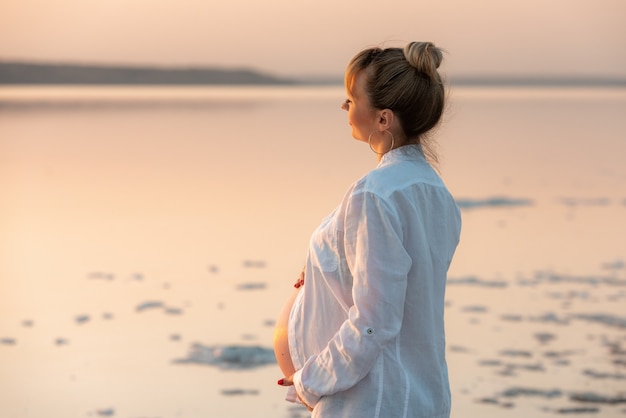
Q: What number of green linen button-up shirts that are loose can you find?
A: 0